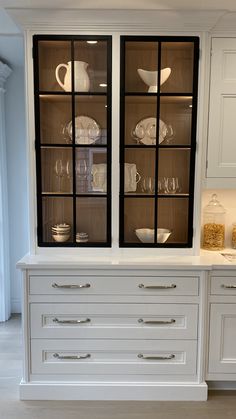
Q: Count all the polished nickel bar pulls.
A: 7